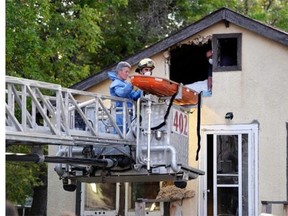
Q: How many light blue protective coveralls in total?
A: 1